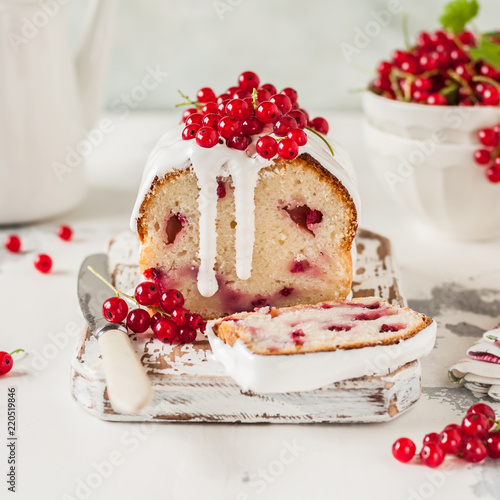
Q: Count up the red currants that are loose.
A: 4